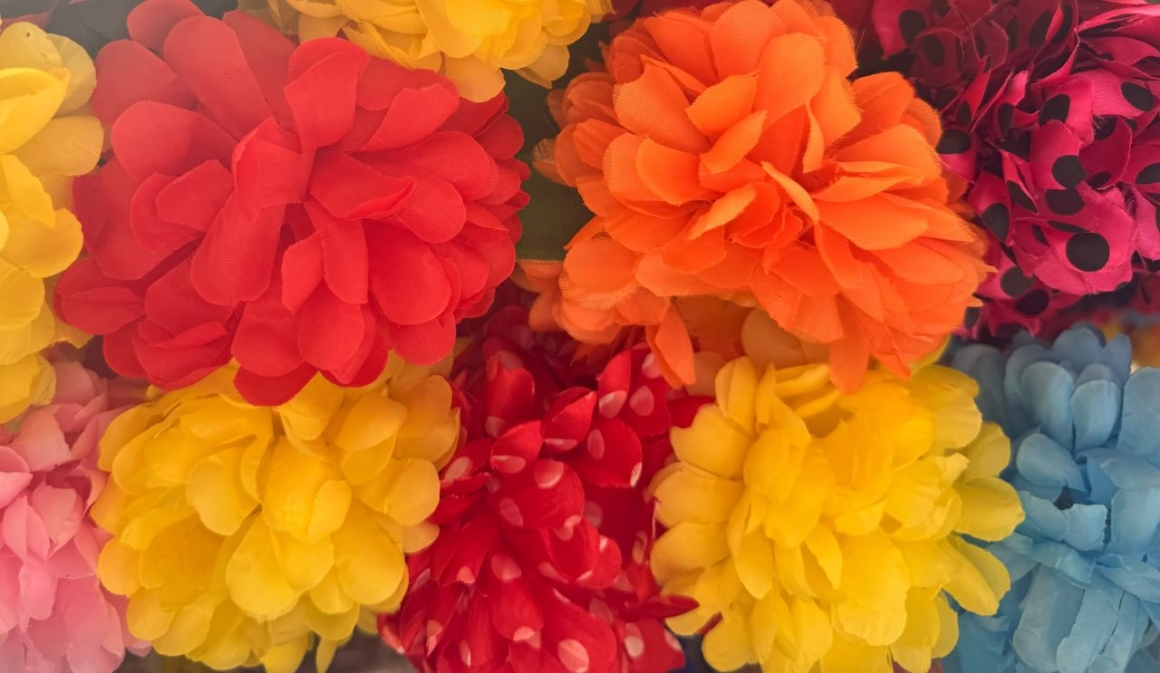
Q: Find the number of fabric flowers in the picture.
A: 10